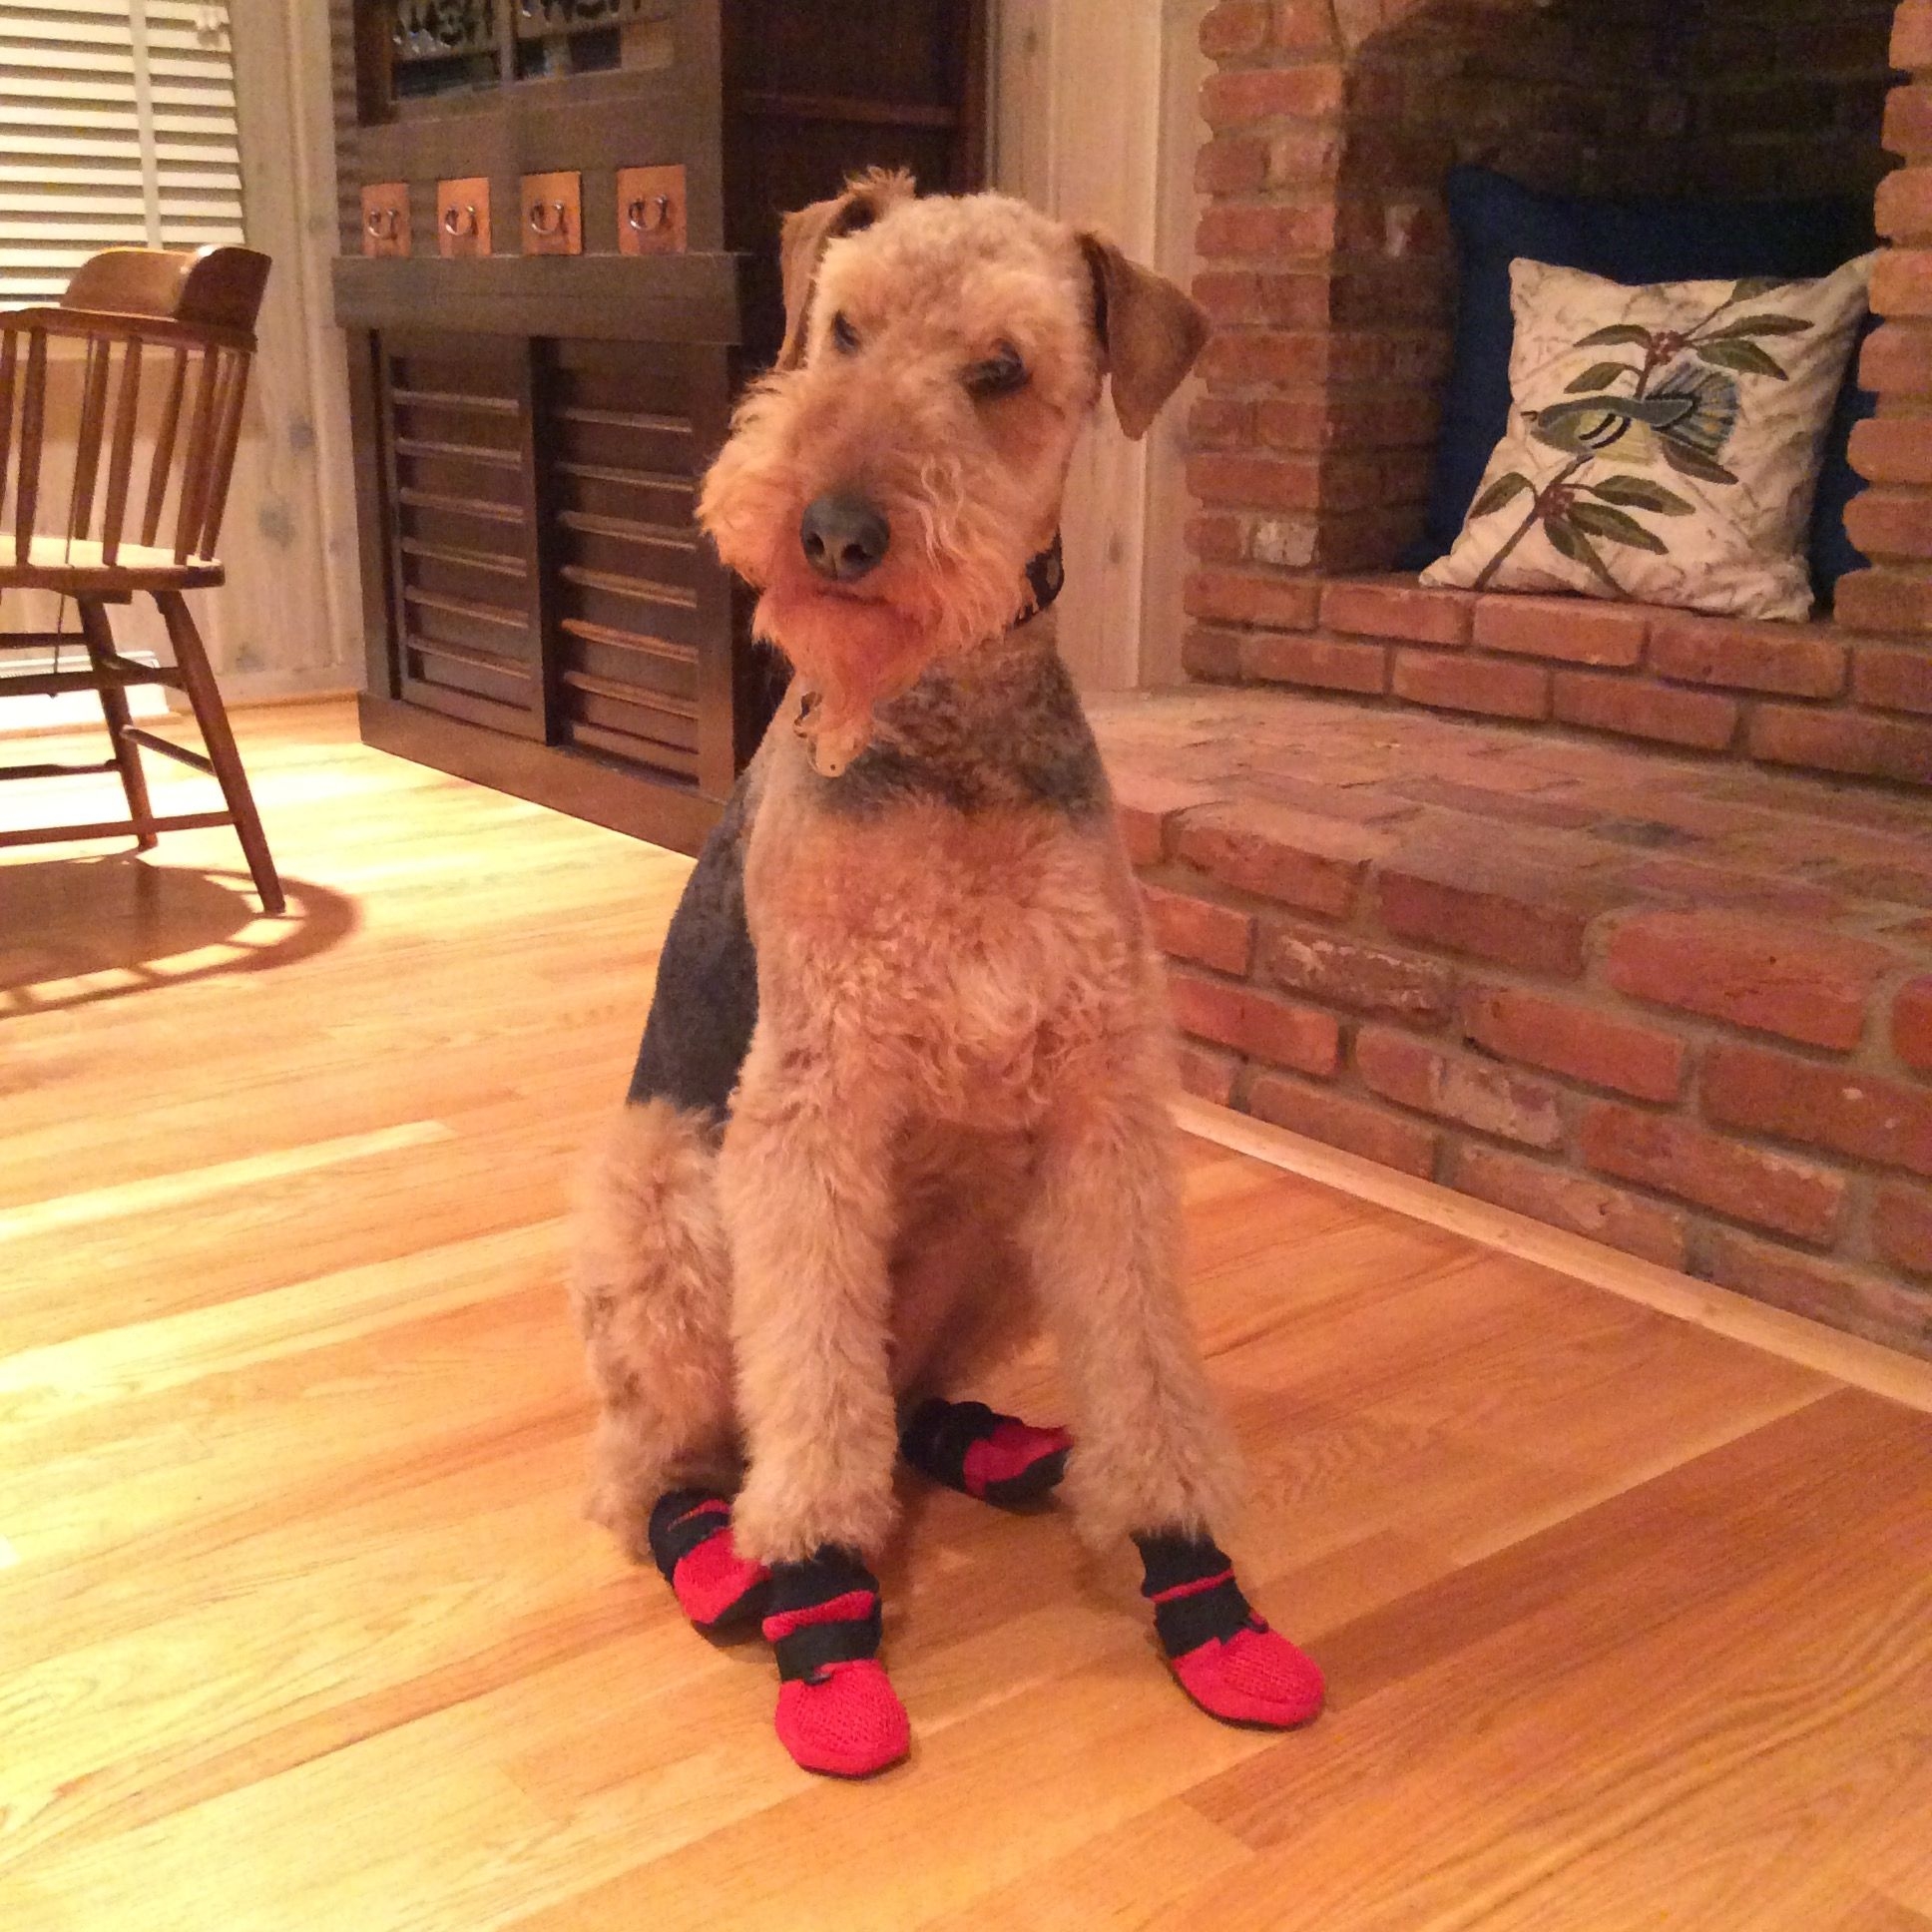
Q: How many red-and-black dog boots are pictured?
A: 4